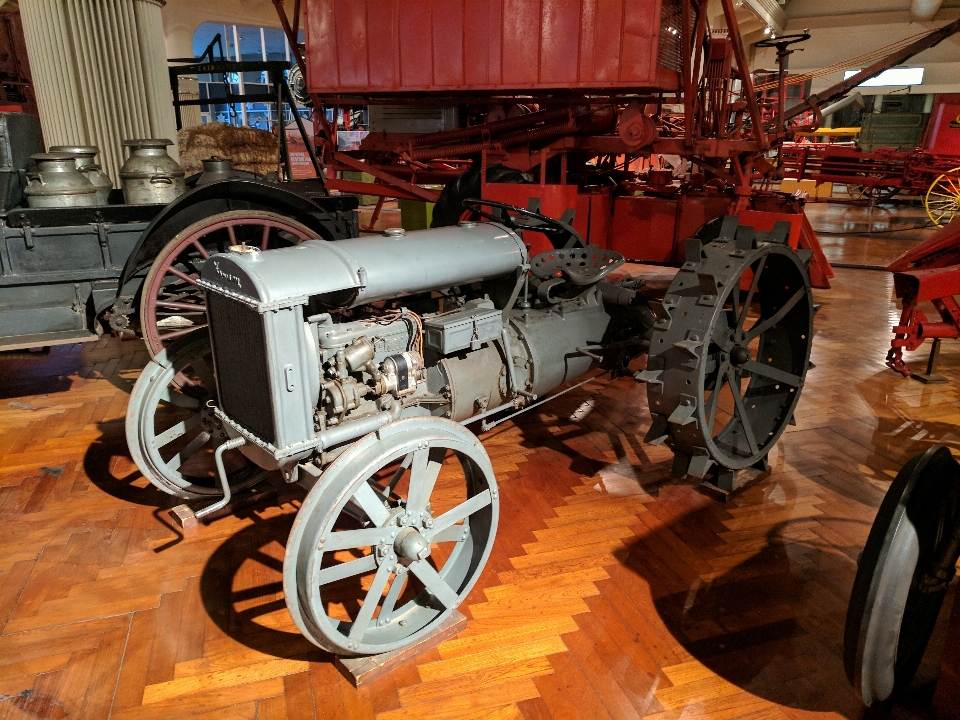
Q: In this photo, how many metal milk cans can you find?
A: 4